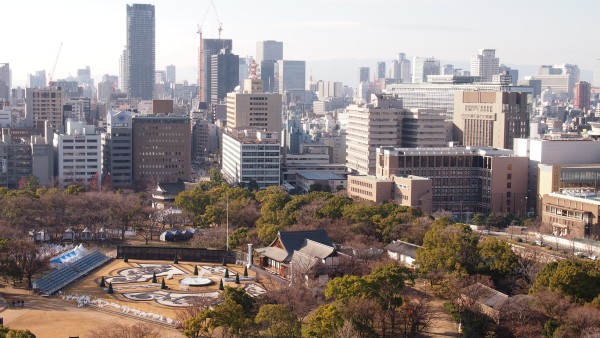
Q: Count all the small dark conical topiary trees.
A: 12